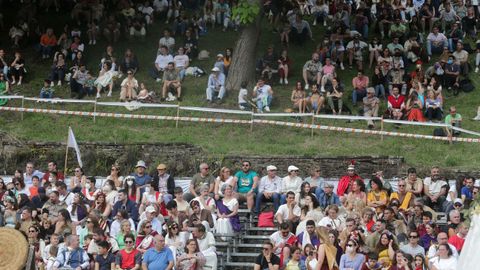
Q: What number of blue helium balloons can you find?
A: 0